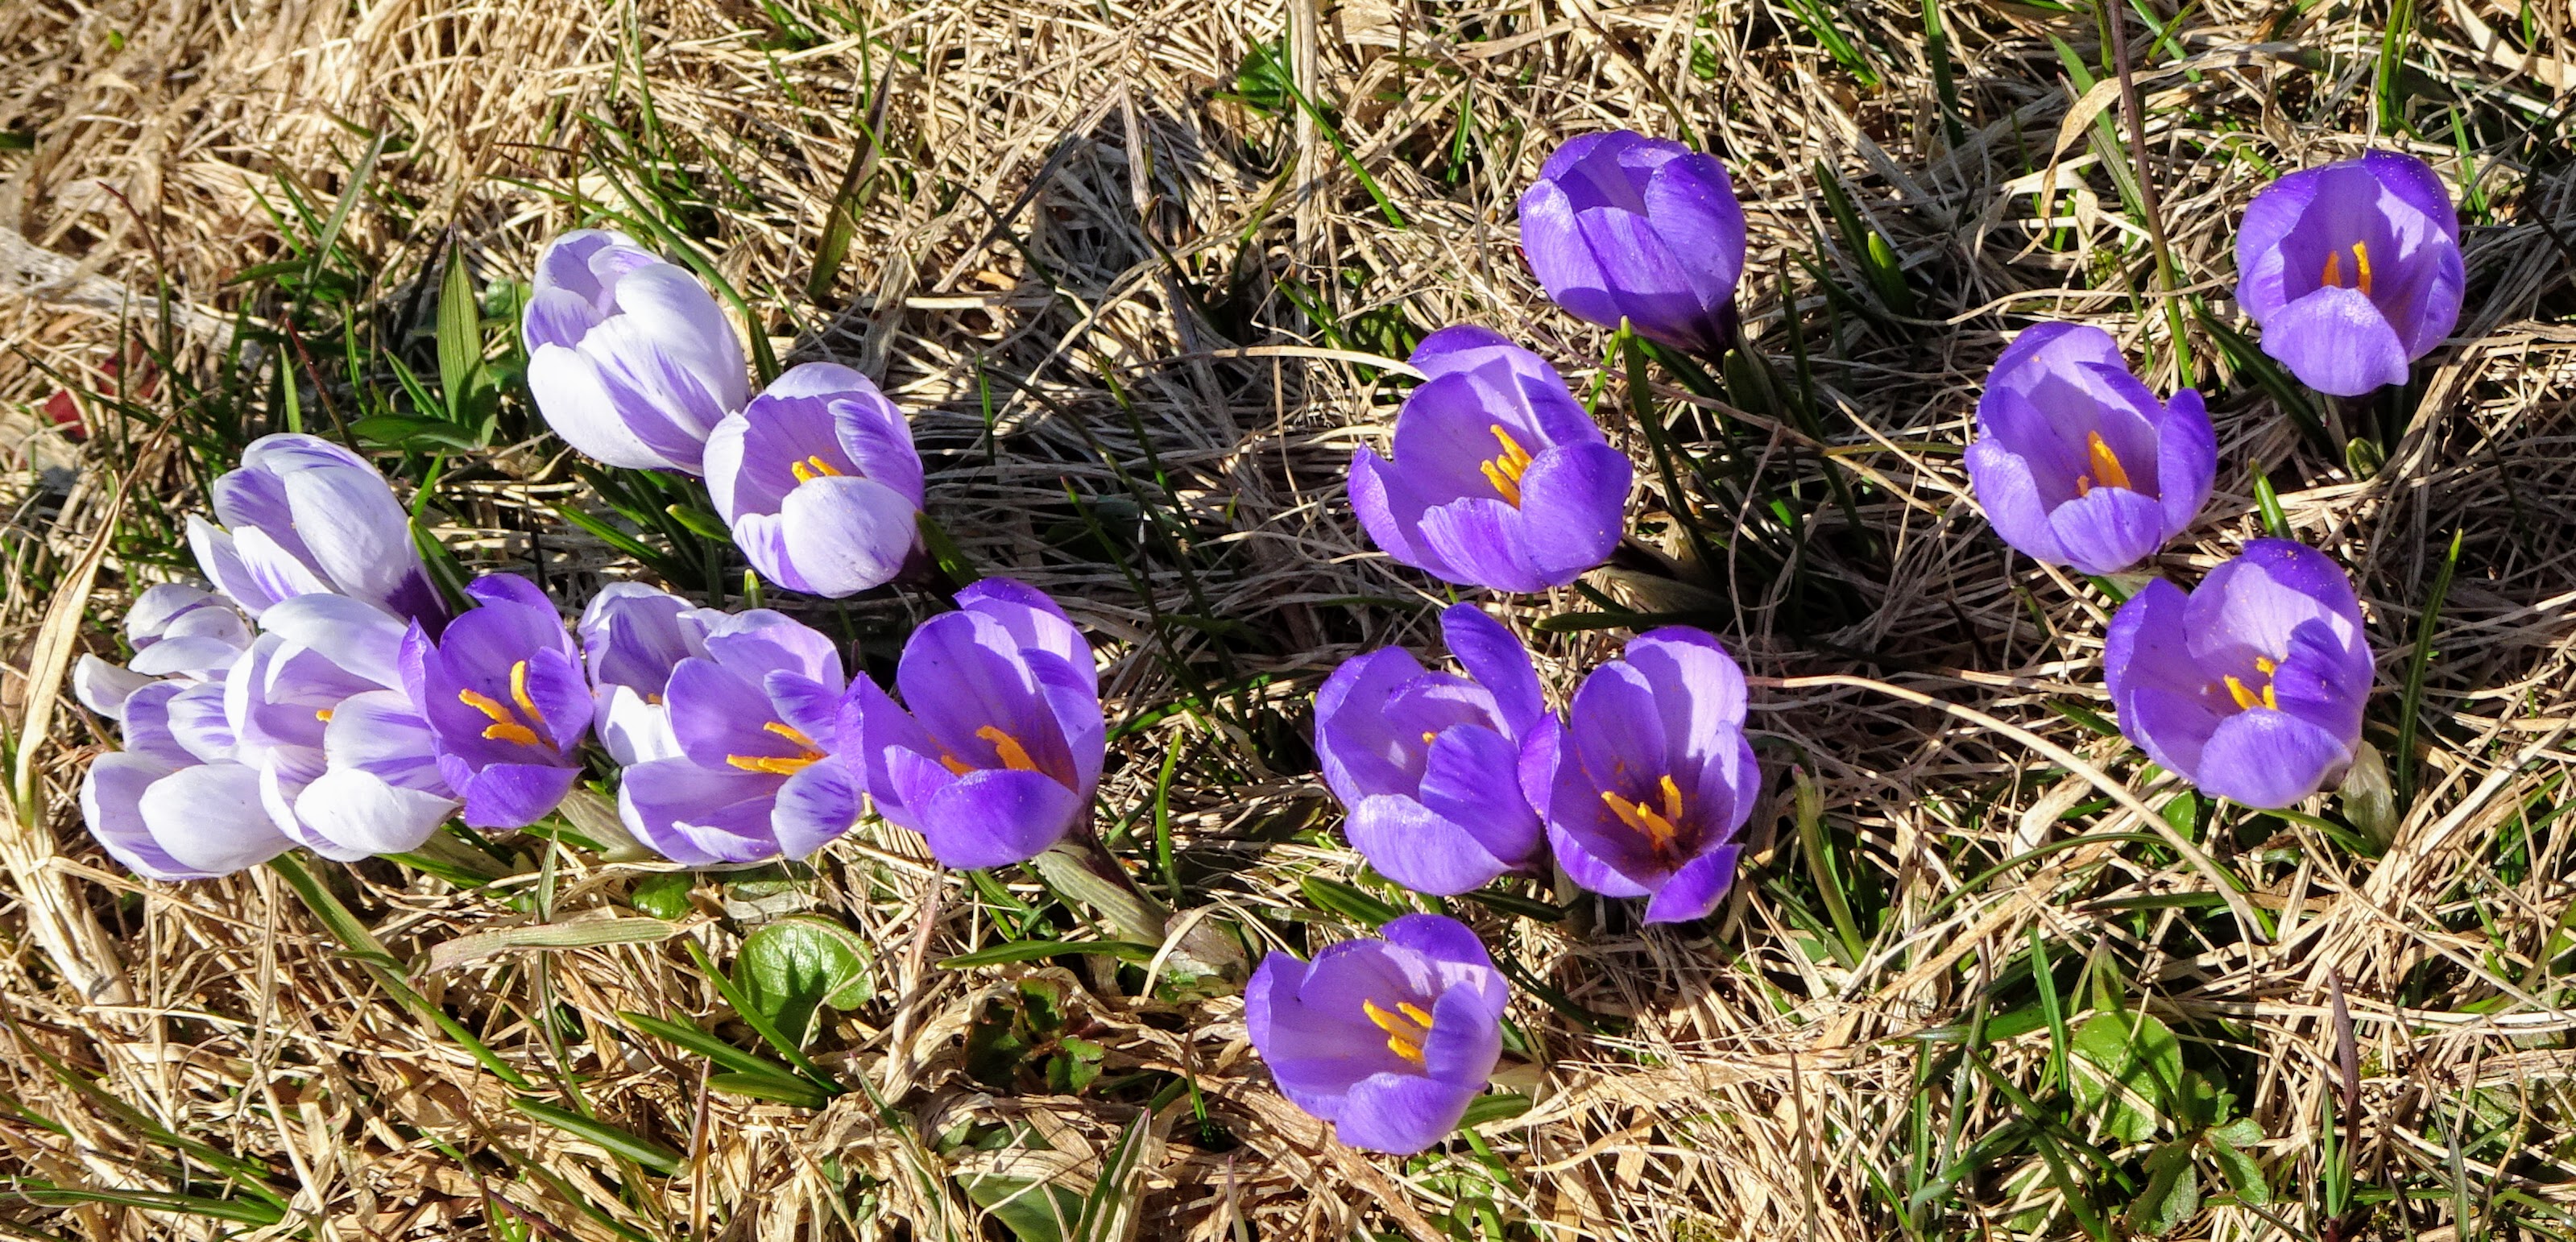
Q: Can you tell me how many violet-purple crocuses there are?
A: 10